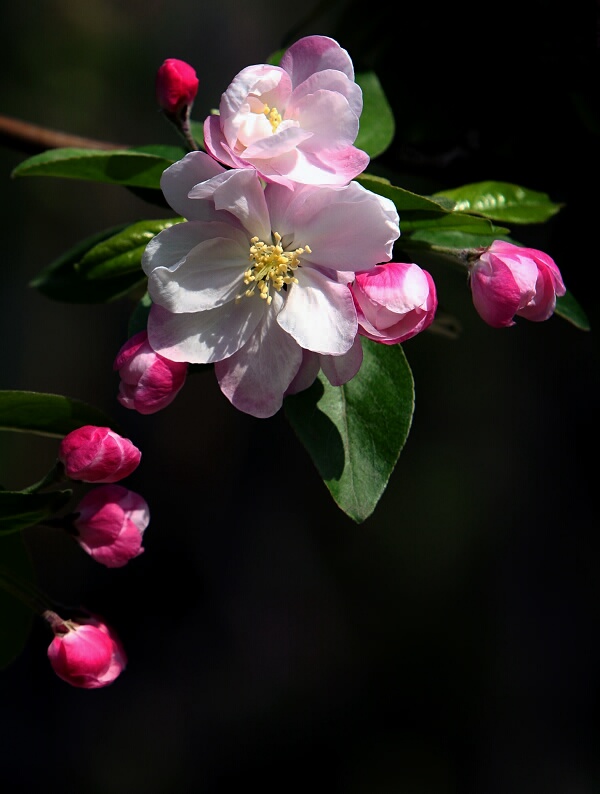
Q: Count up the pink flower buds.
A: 7